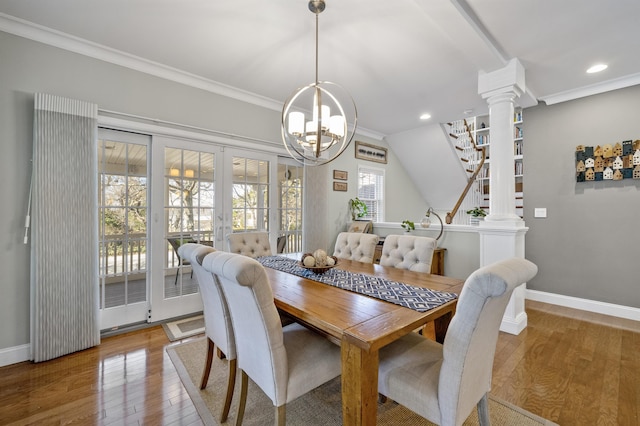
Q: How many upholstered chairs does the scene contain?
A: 6